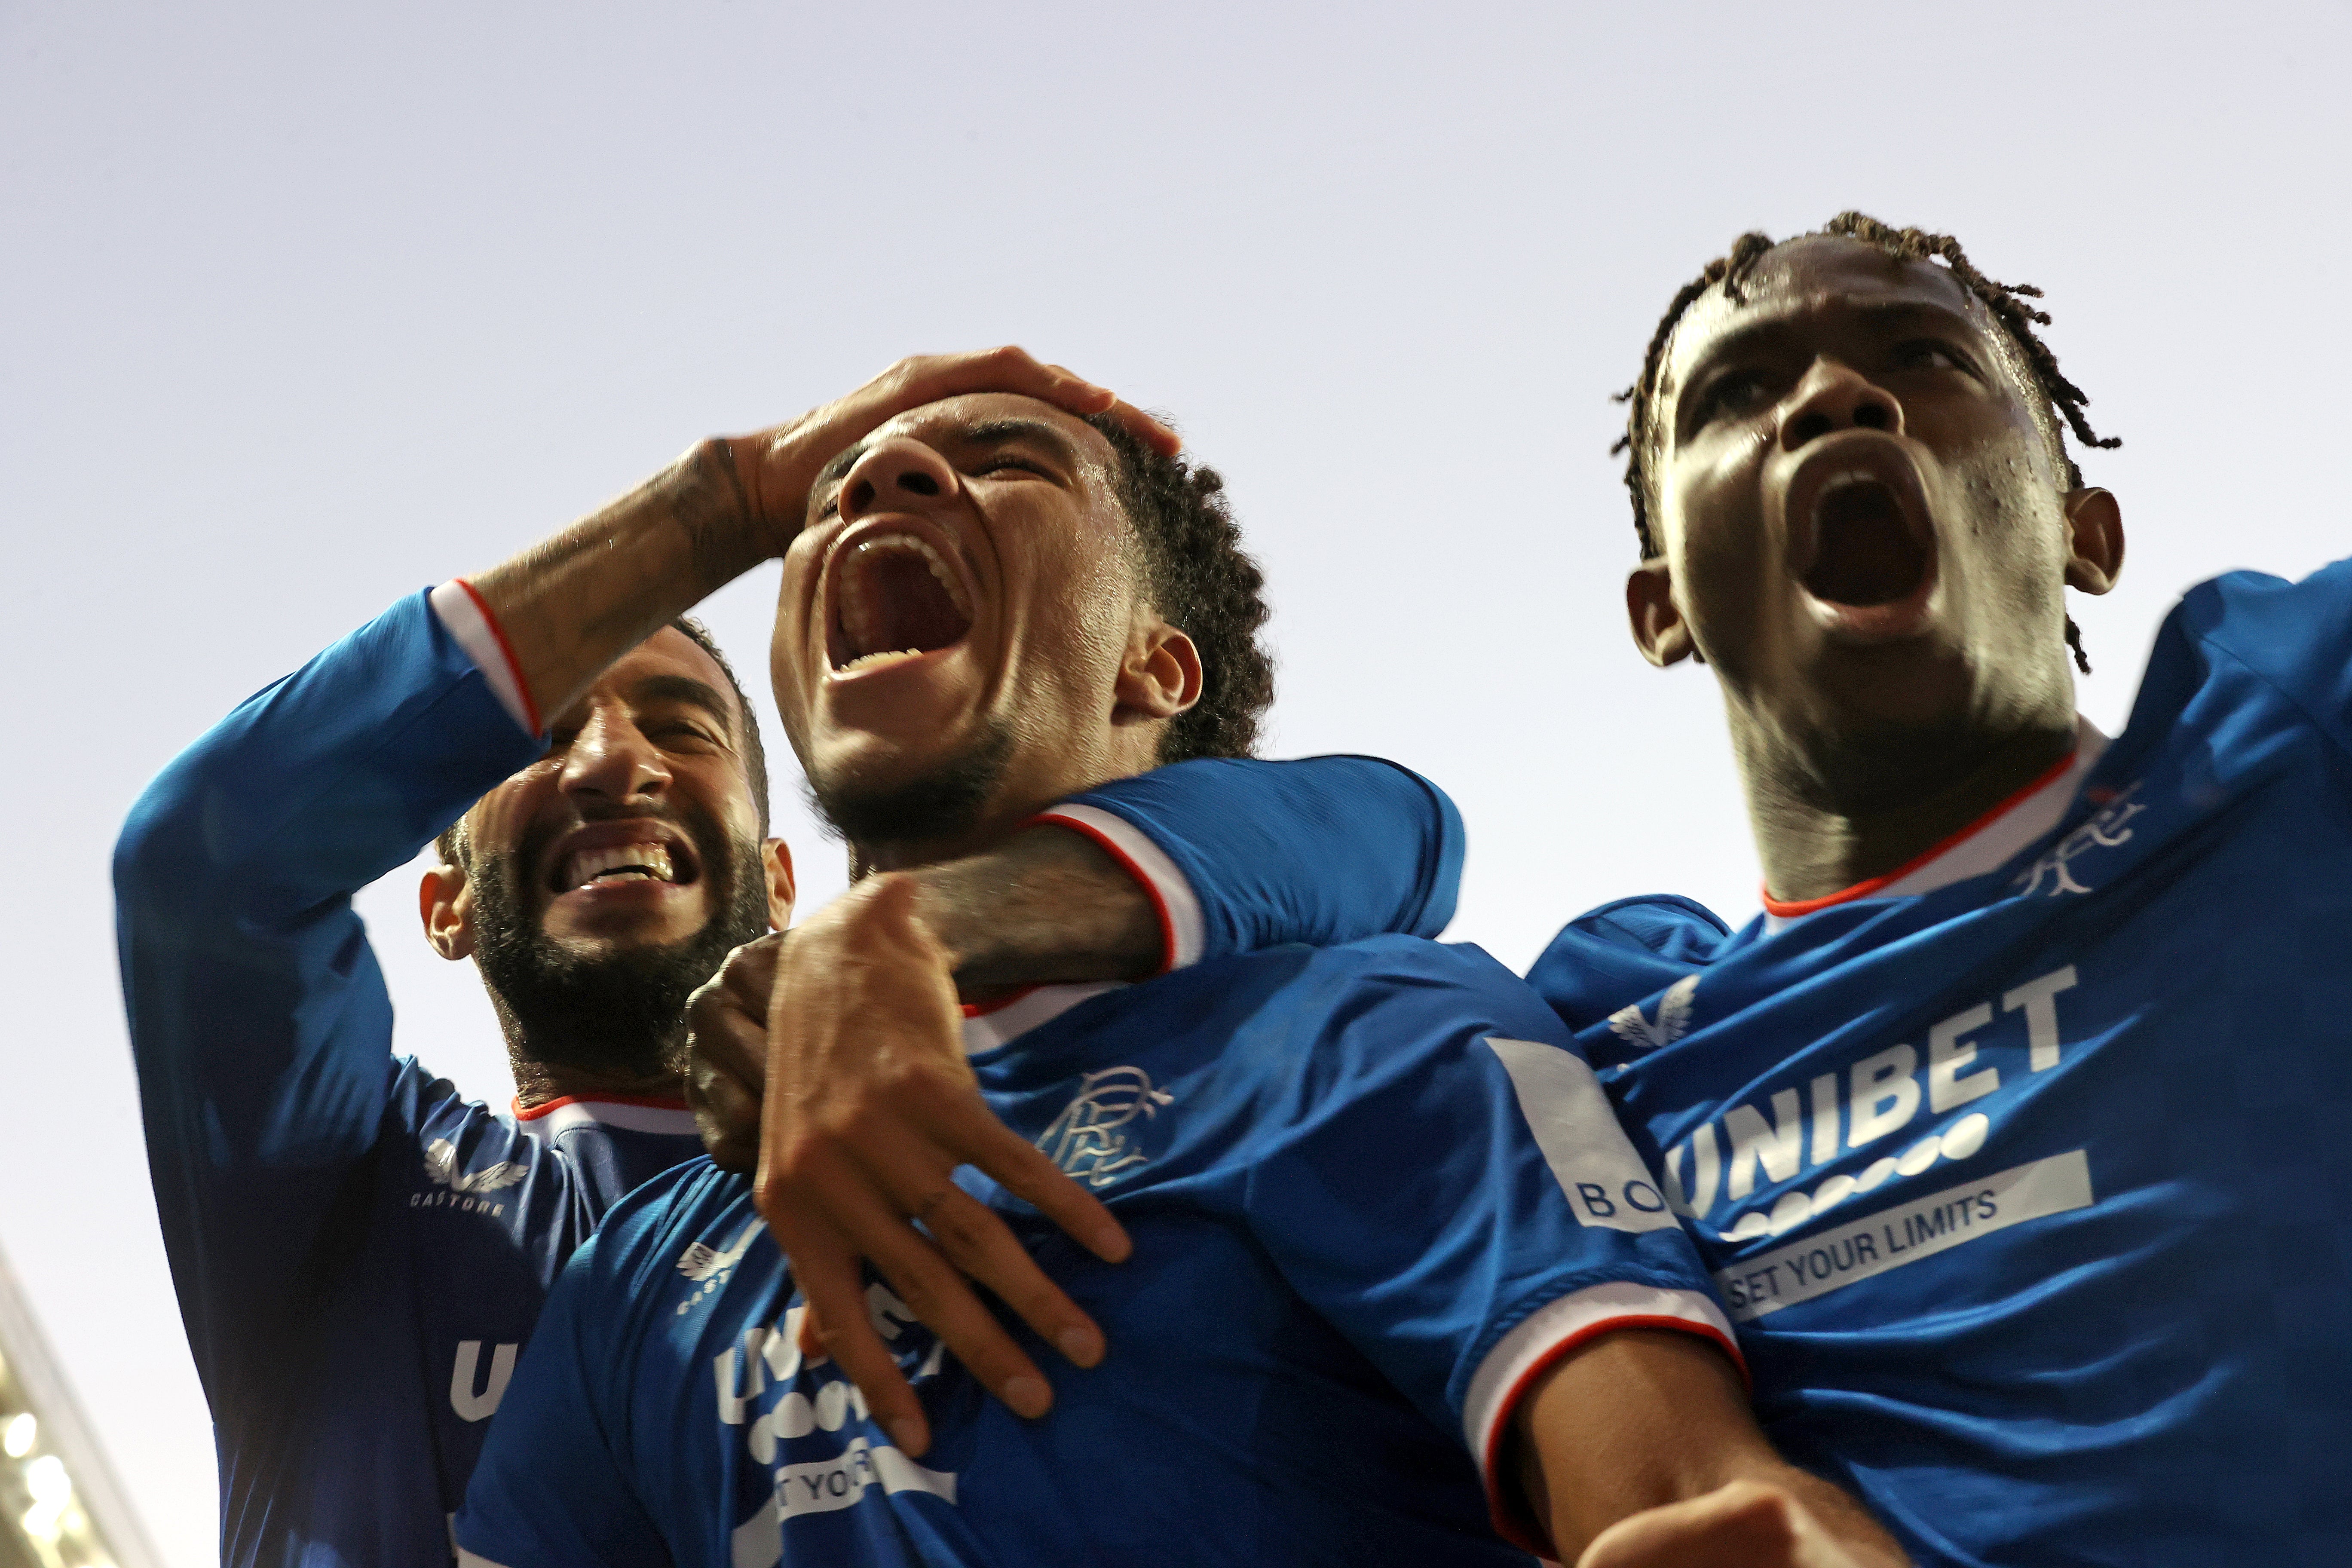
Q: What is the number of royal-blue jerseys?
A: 3